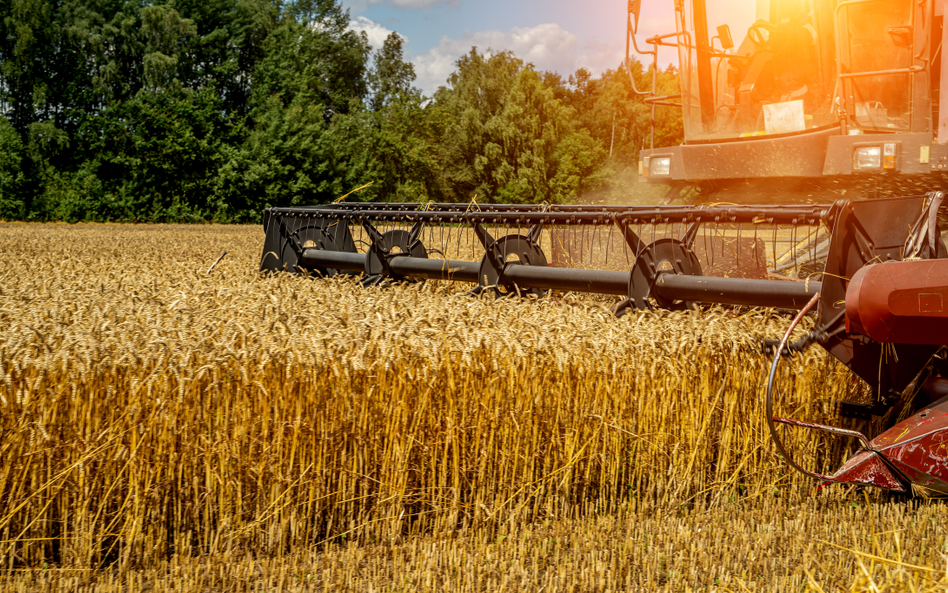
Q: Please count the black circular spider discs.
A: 4